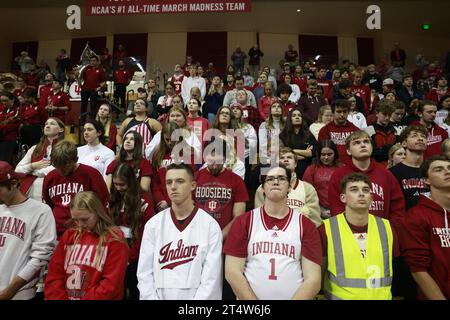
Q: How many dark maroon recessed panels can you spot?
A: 6